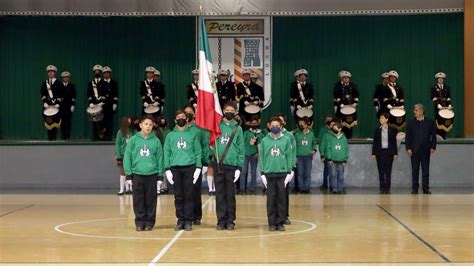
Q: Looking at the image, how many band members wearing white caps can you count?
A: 15